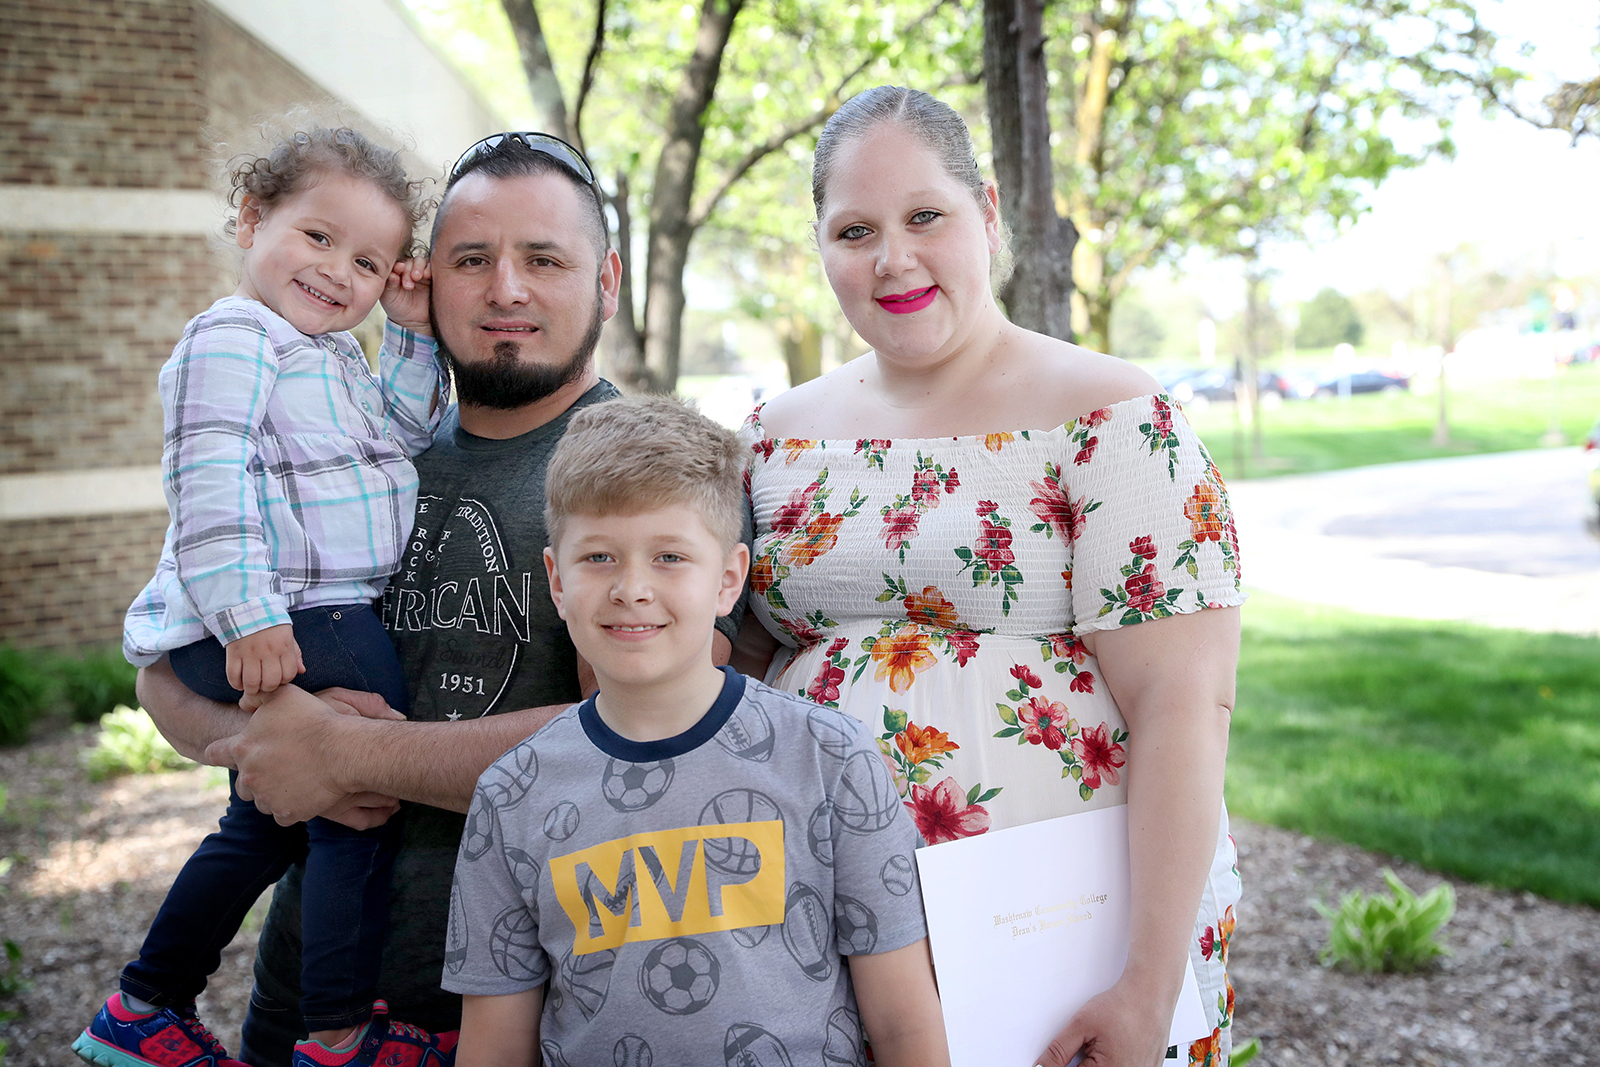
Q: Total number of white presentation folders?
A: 1